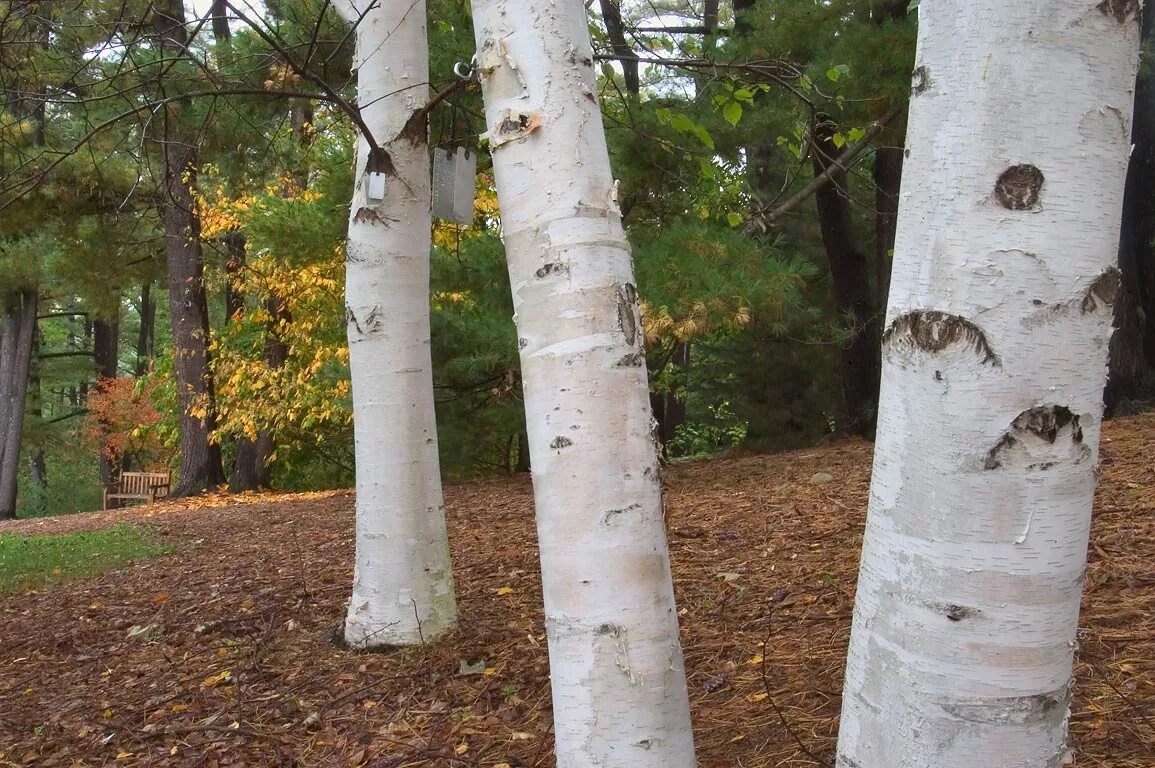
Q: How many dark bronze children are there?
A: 0